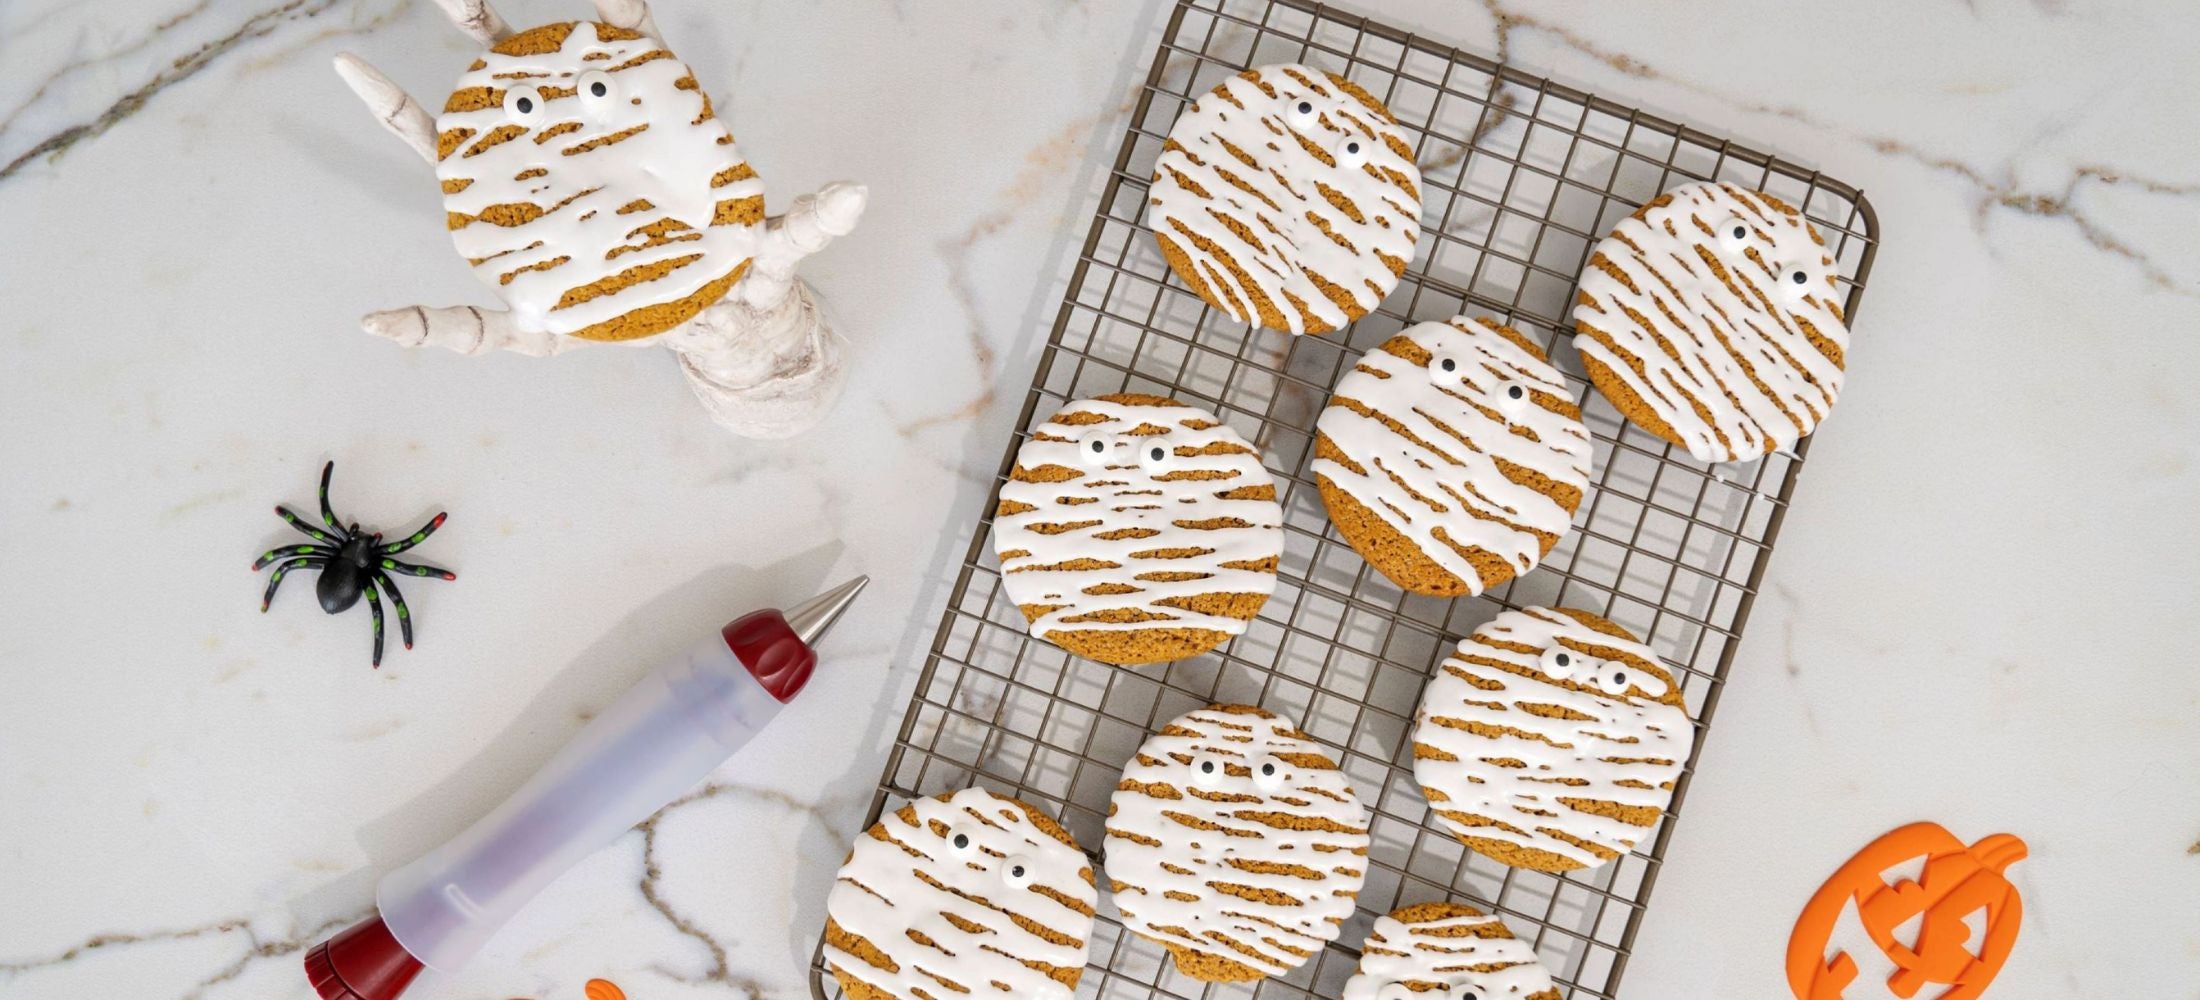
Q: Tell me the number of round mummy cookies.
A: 9